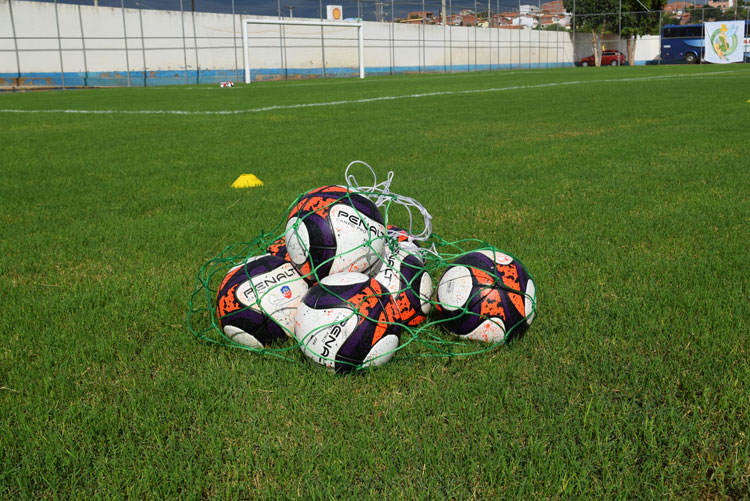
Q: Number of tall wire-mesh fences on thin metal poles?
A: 1